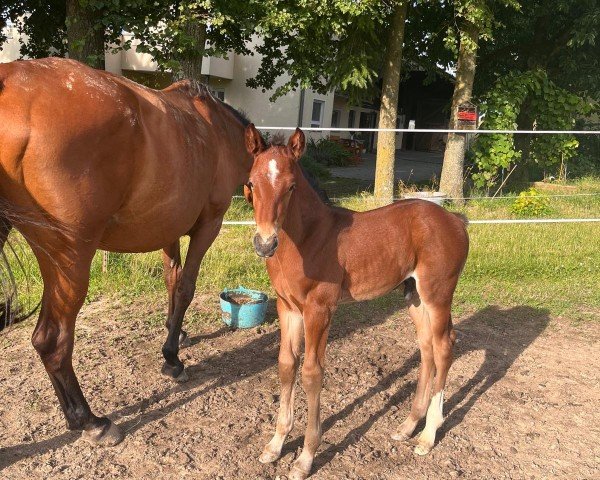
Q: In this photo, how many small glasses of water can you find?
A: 0